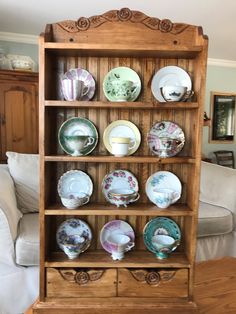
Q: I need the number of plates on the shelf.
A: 12